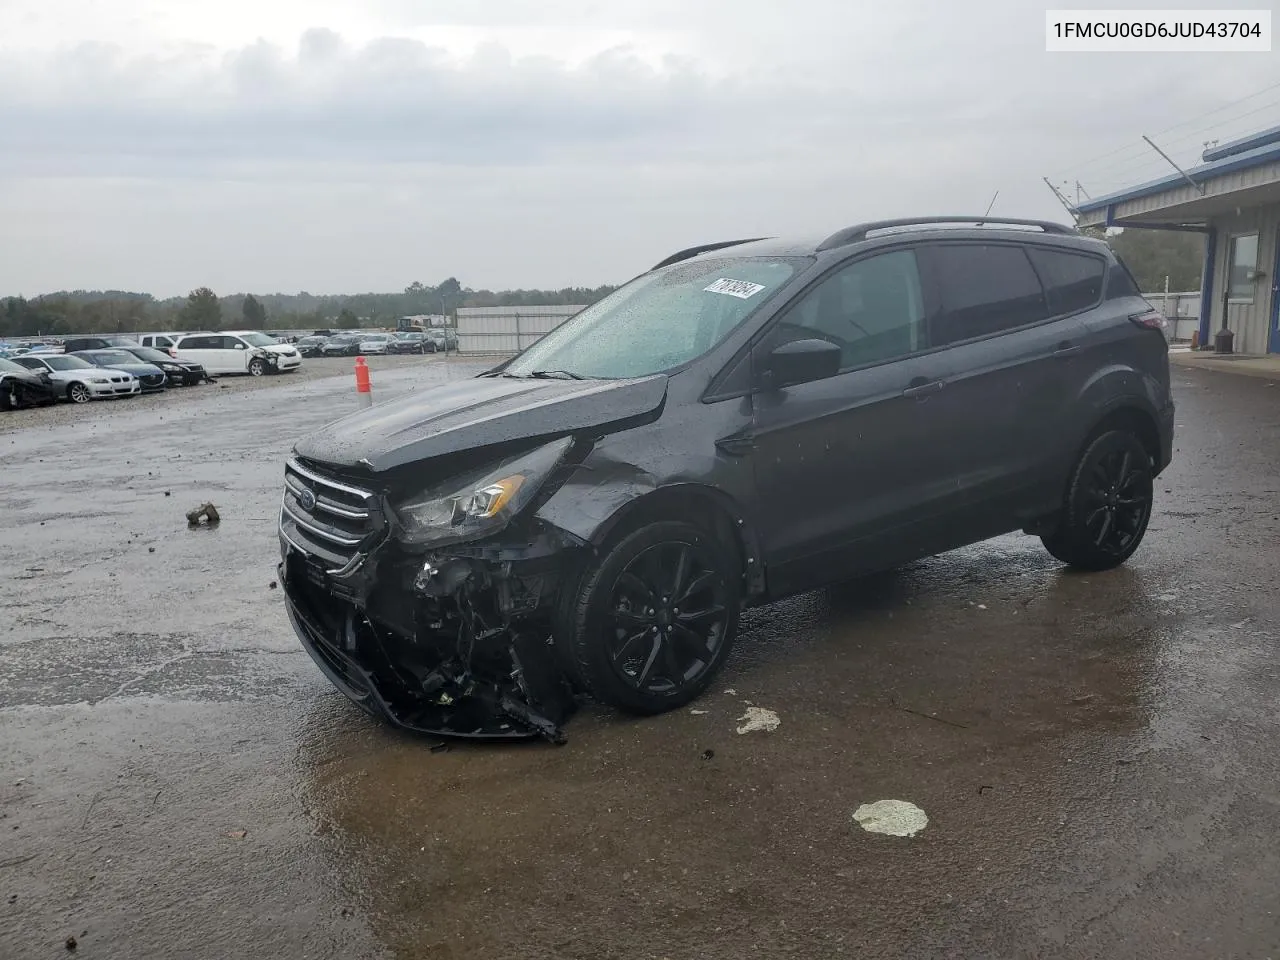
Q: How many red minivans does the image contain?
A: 0